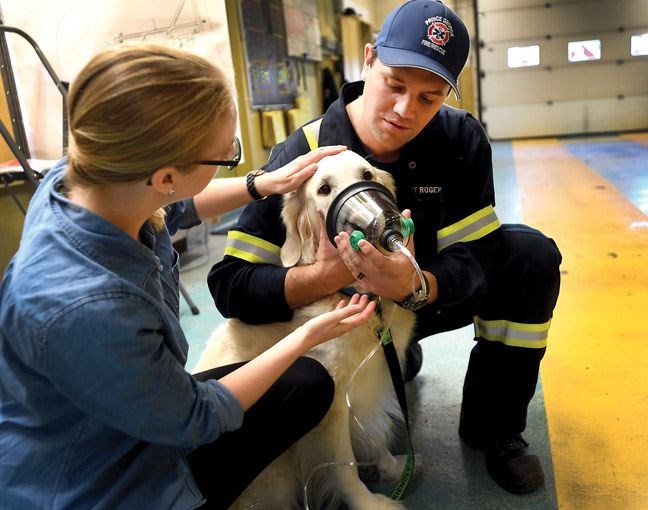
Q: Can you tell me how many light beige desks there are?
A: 0